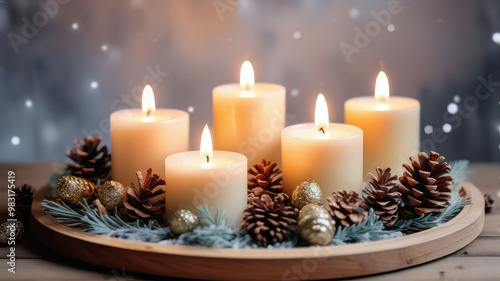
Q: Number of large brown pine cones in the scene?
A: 7